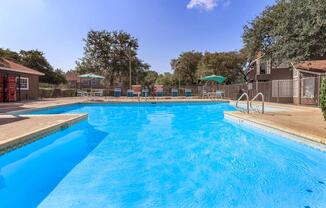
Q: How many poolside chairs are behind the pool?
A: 6